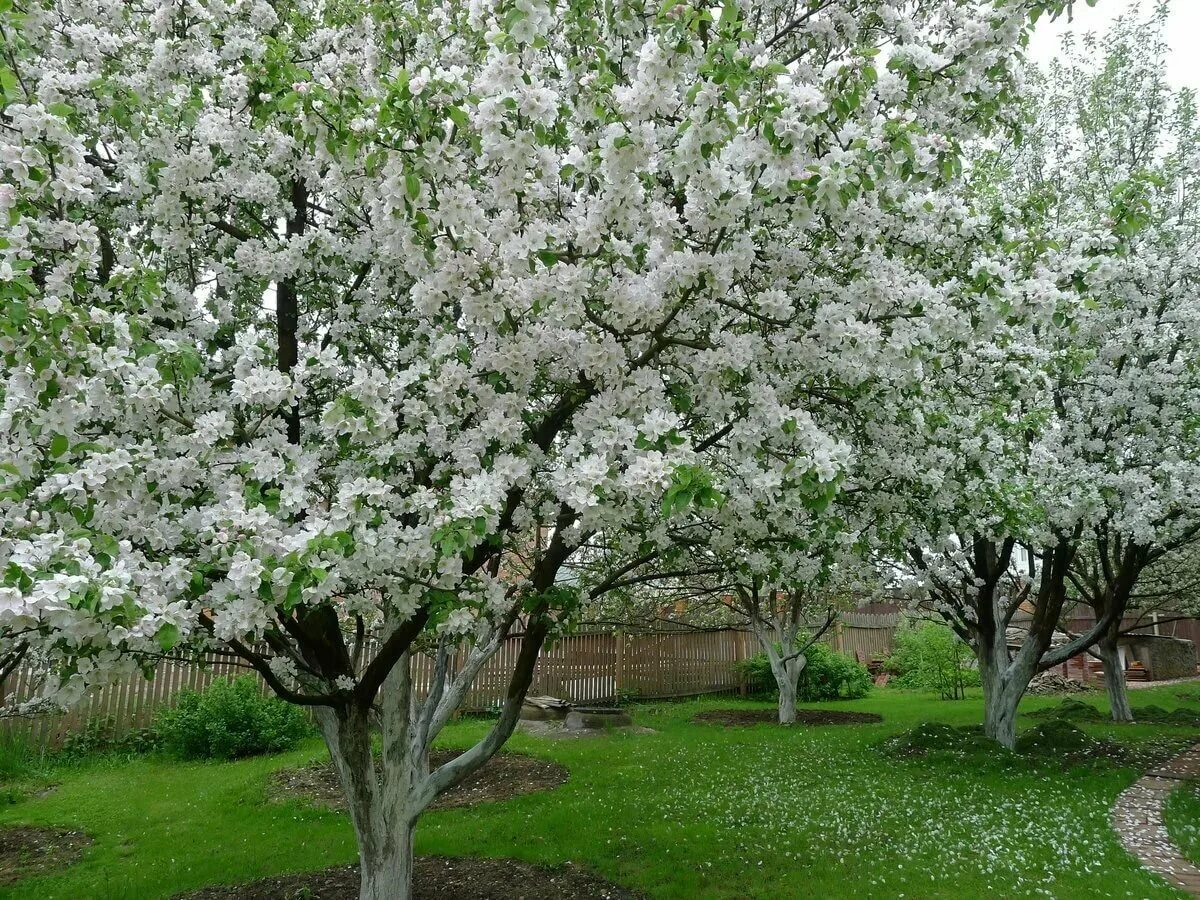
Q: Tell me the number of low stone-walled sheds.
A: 1